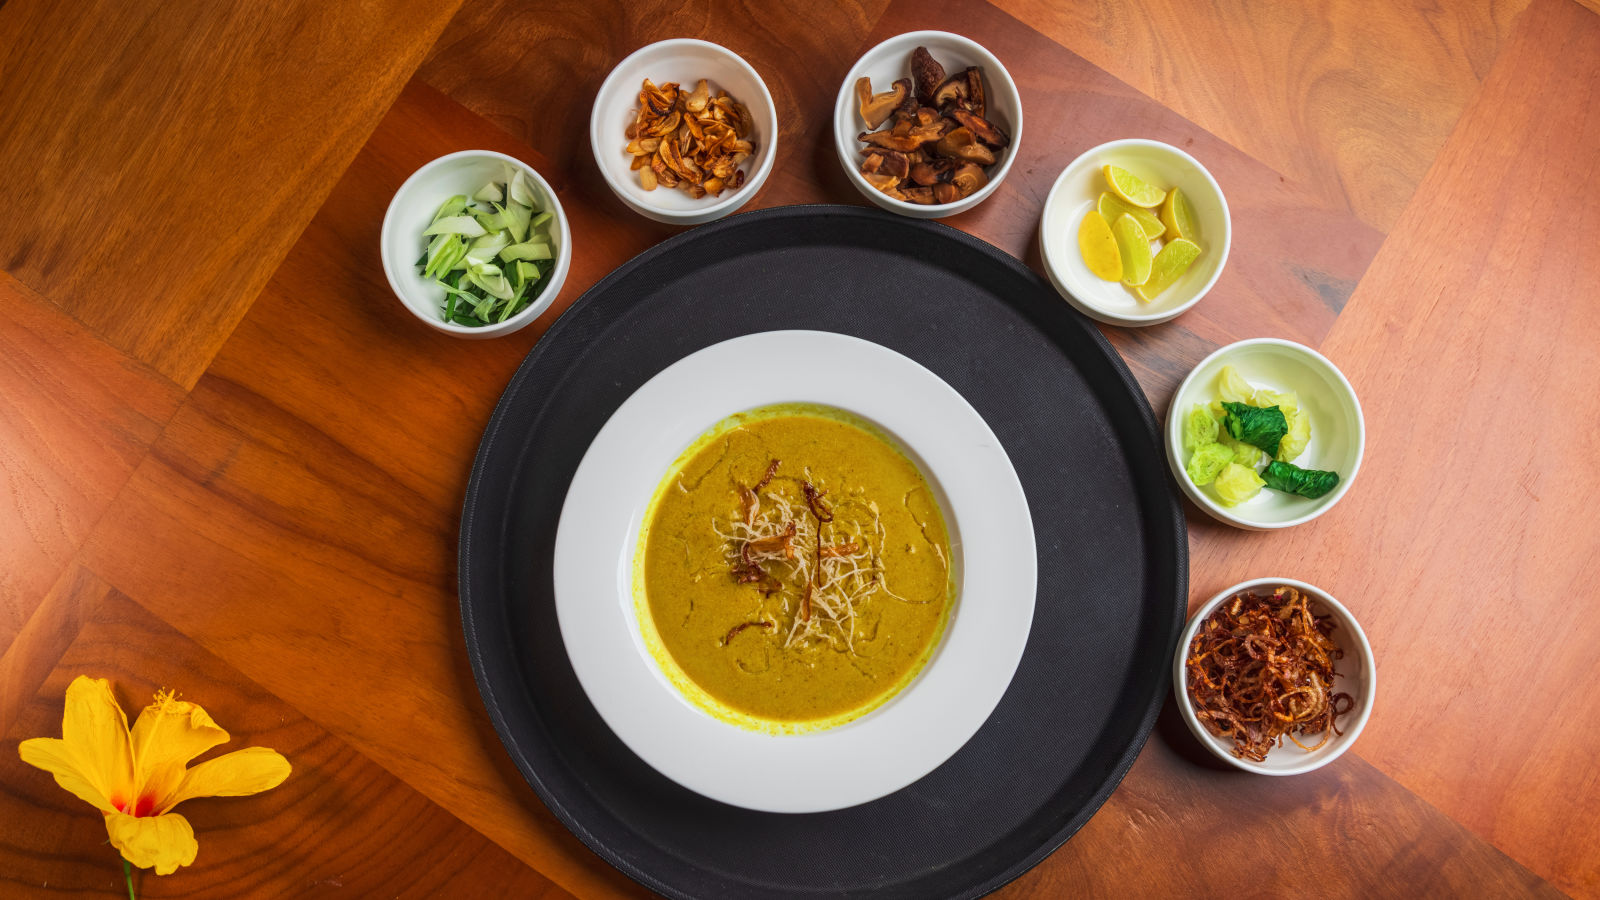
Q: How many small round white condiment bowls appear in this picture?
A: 6